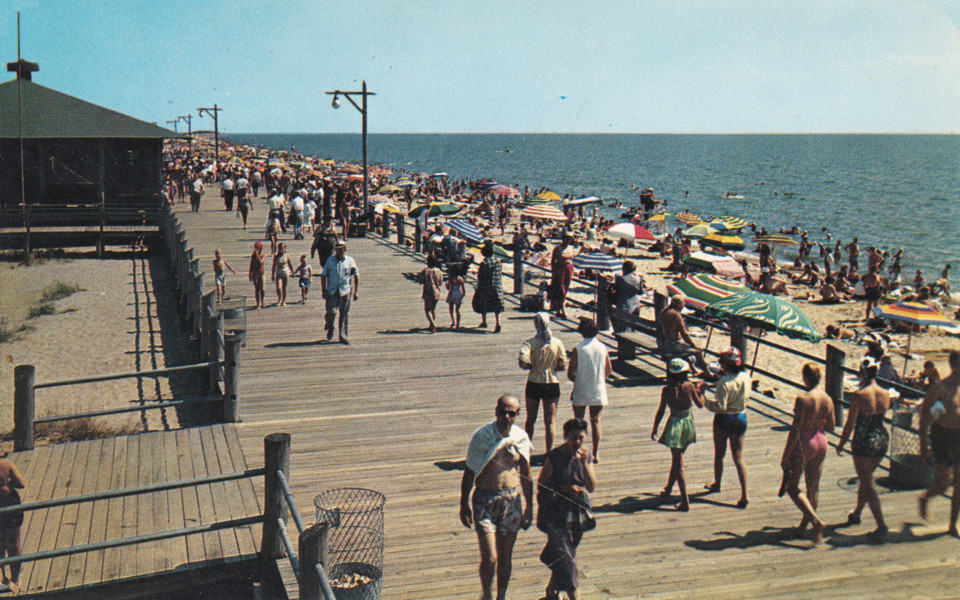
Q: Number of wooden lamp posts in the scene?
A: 4